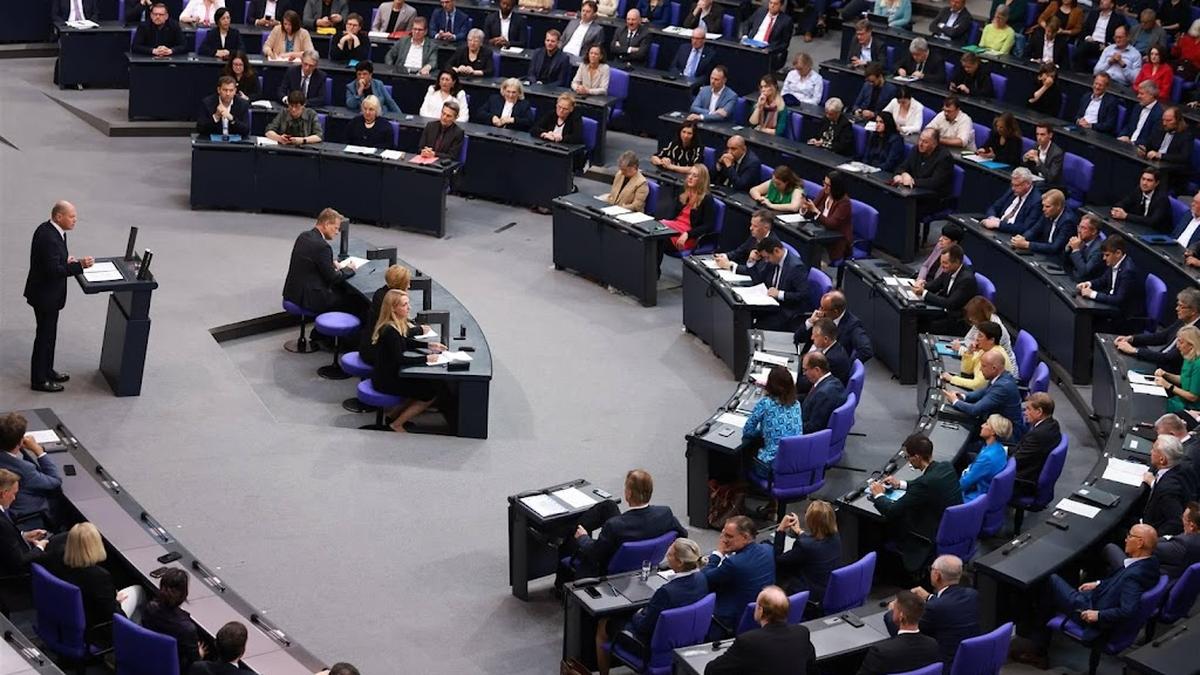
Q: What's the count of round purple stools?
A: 4